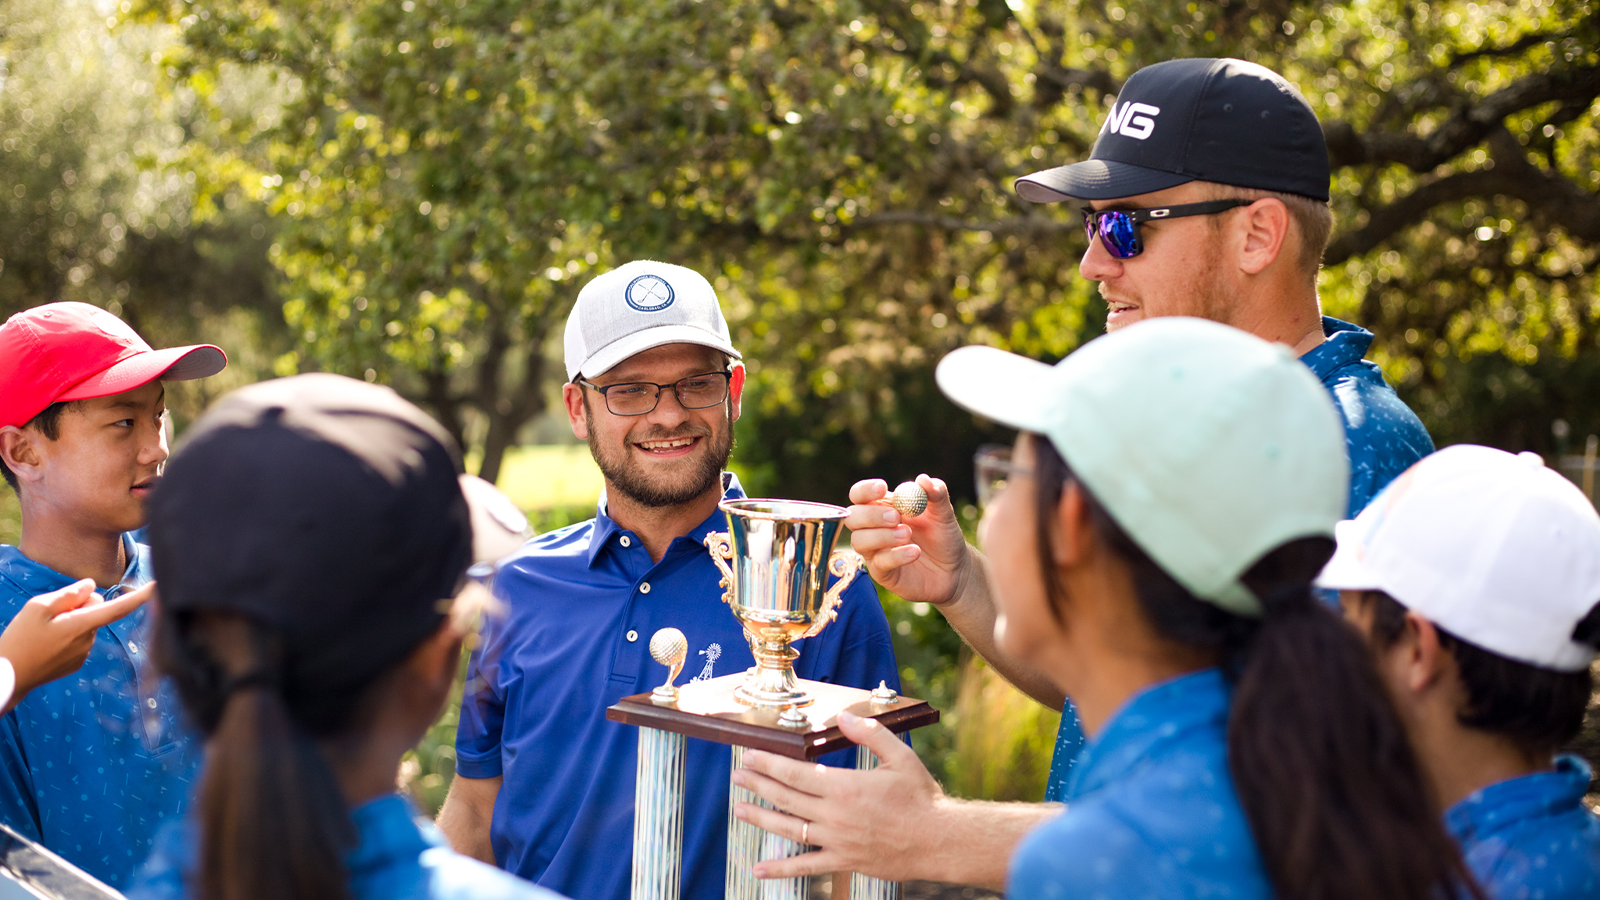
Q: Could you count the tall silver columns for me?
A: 4